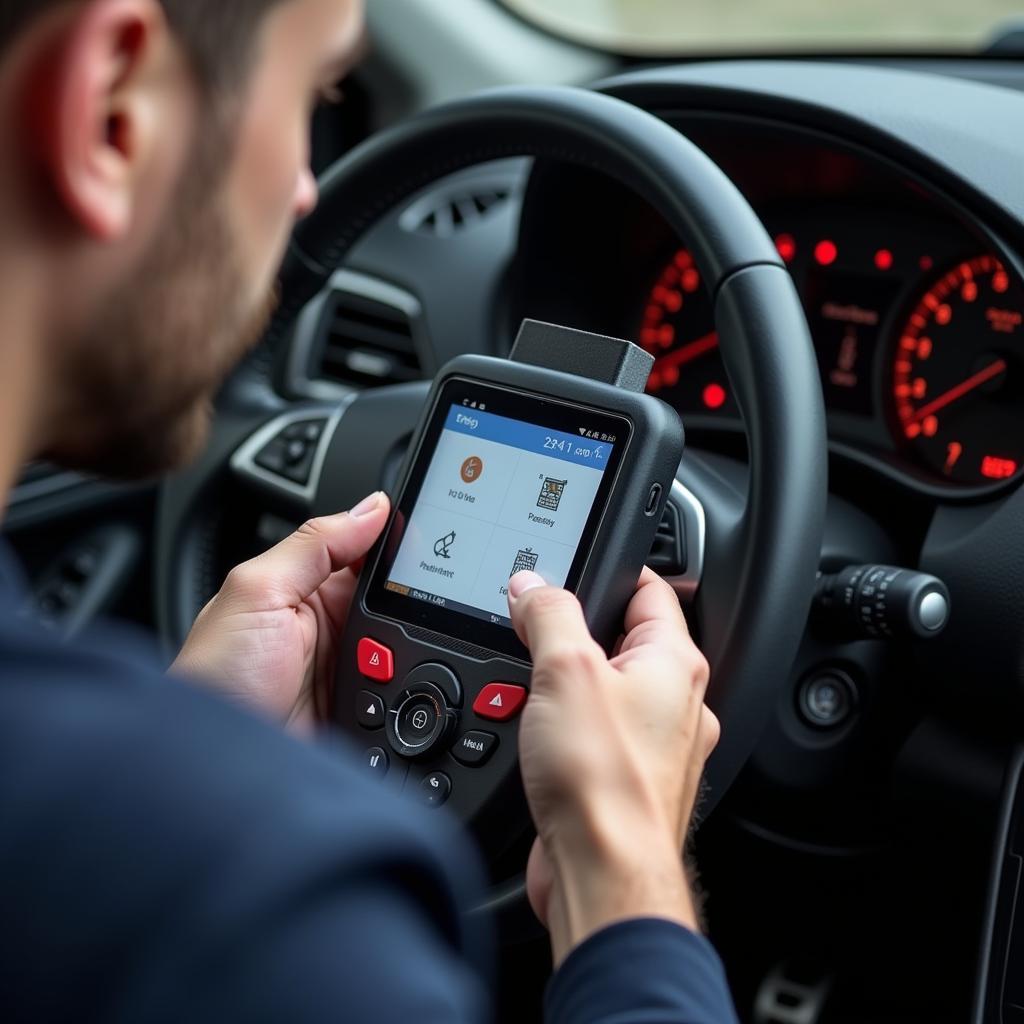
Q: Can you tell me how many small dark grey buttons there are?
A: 4